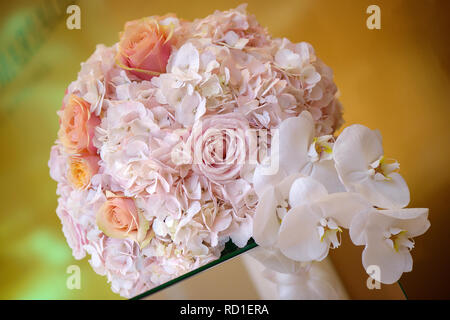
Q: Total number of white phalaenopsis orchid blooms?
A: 5